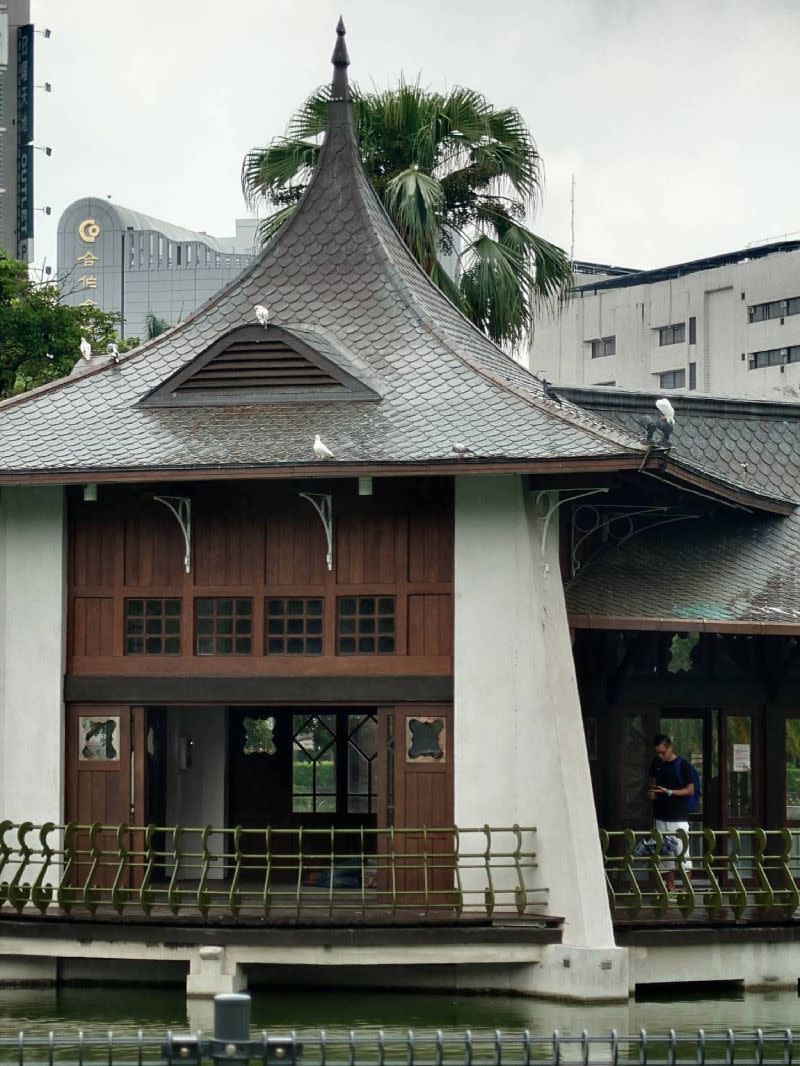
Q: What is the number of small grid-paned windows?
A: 4